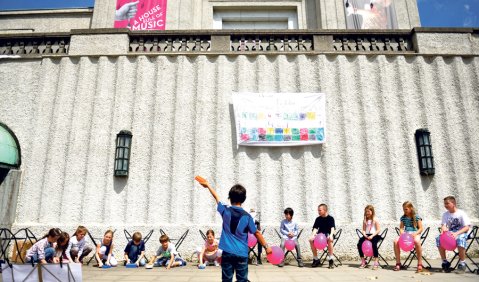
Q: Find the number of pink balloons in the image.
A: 7